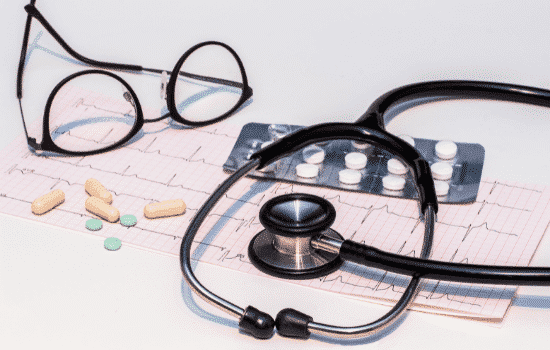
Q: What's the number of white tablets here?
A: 12